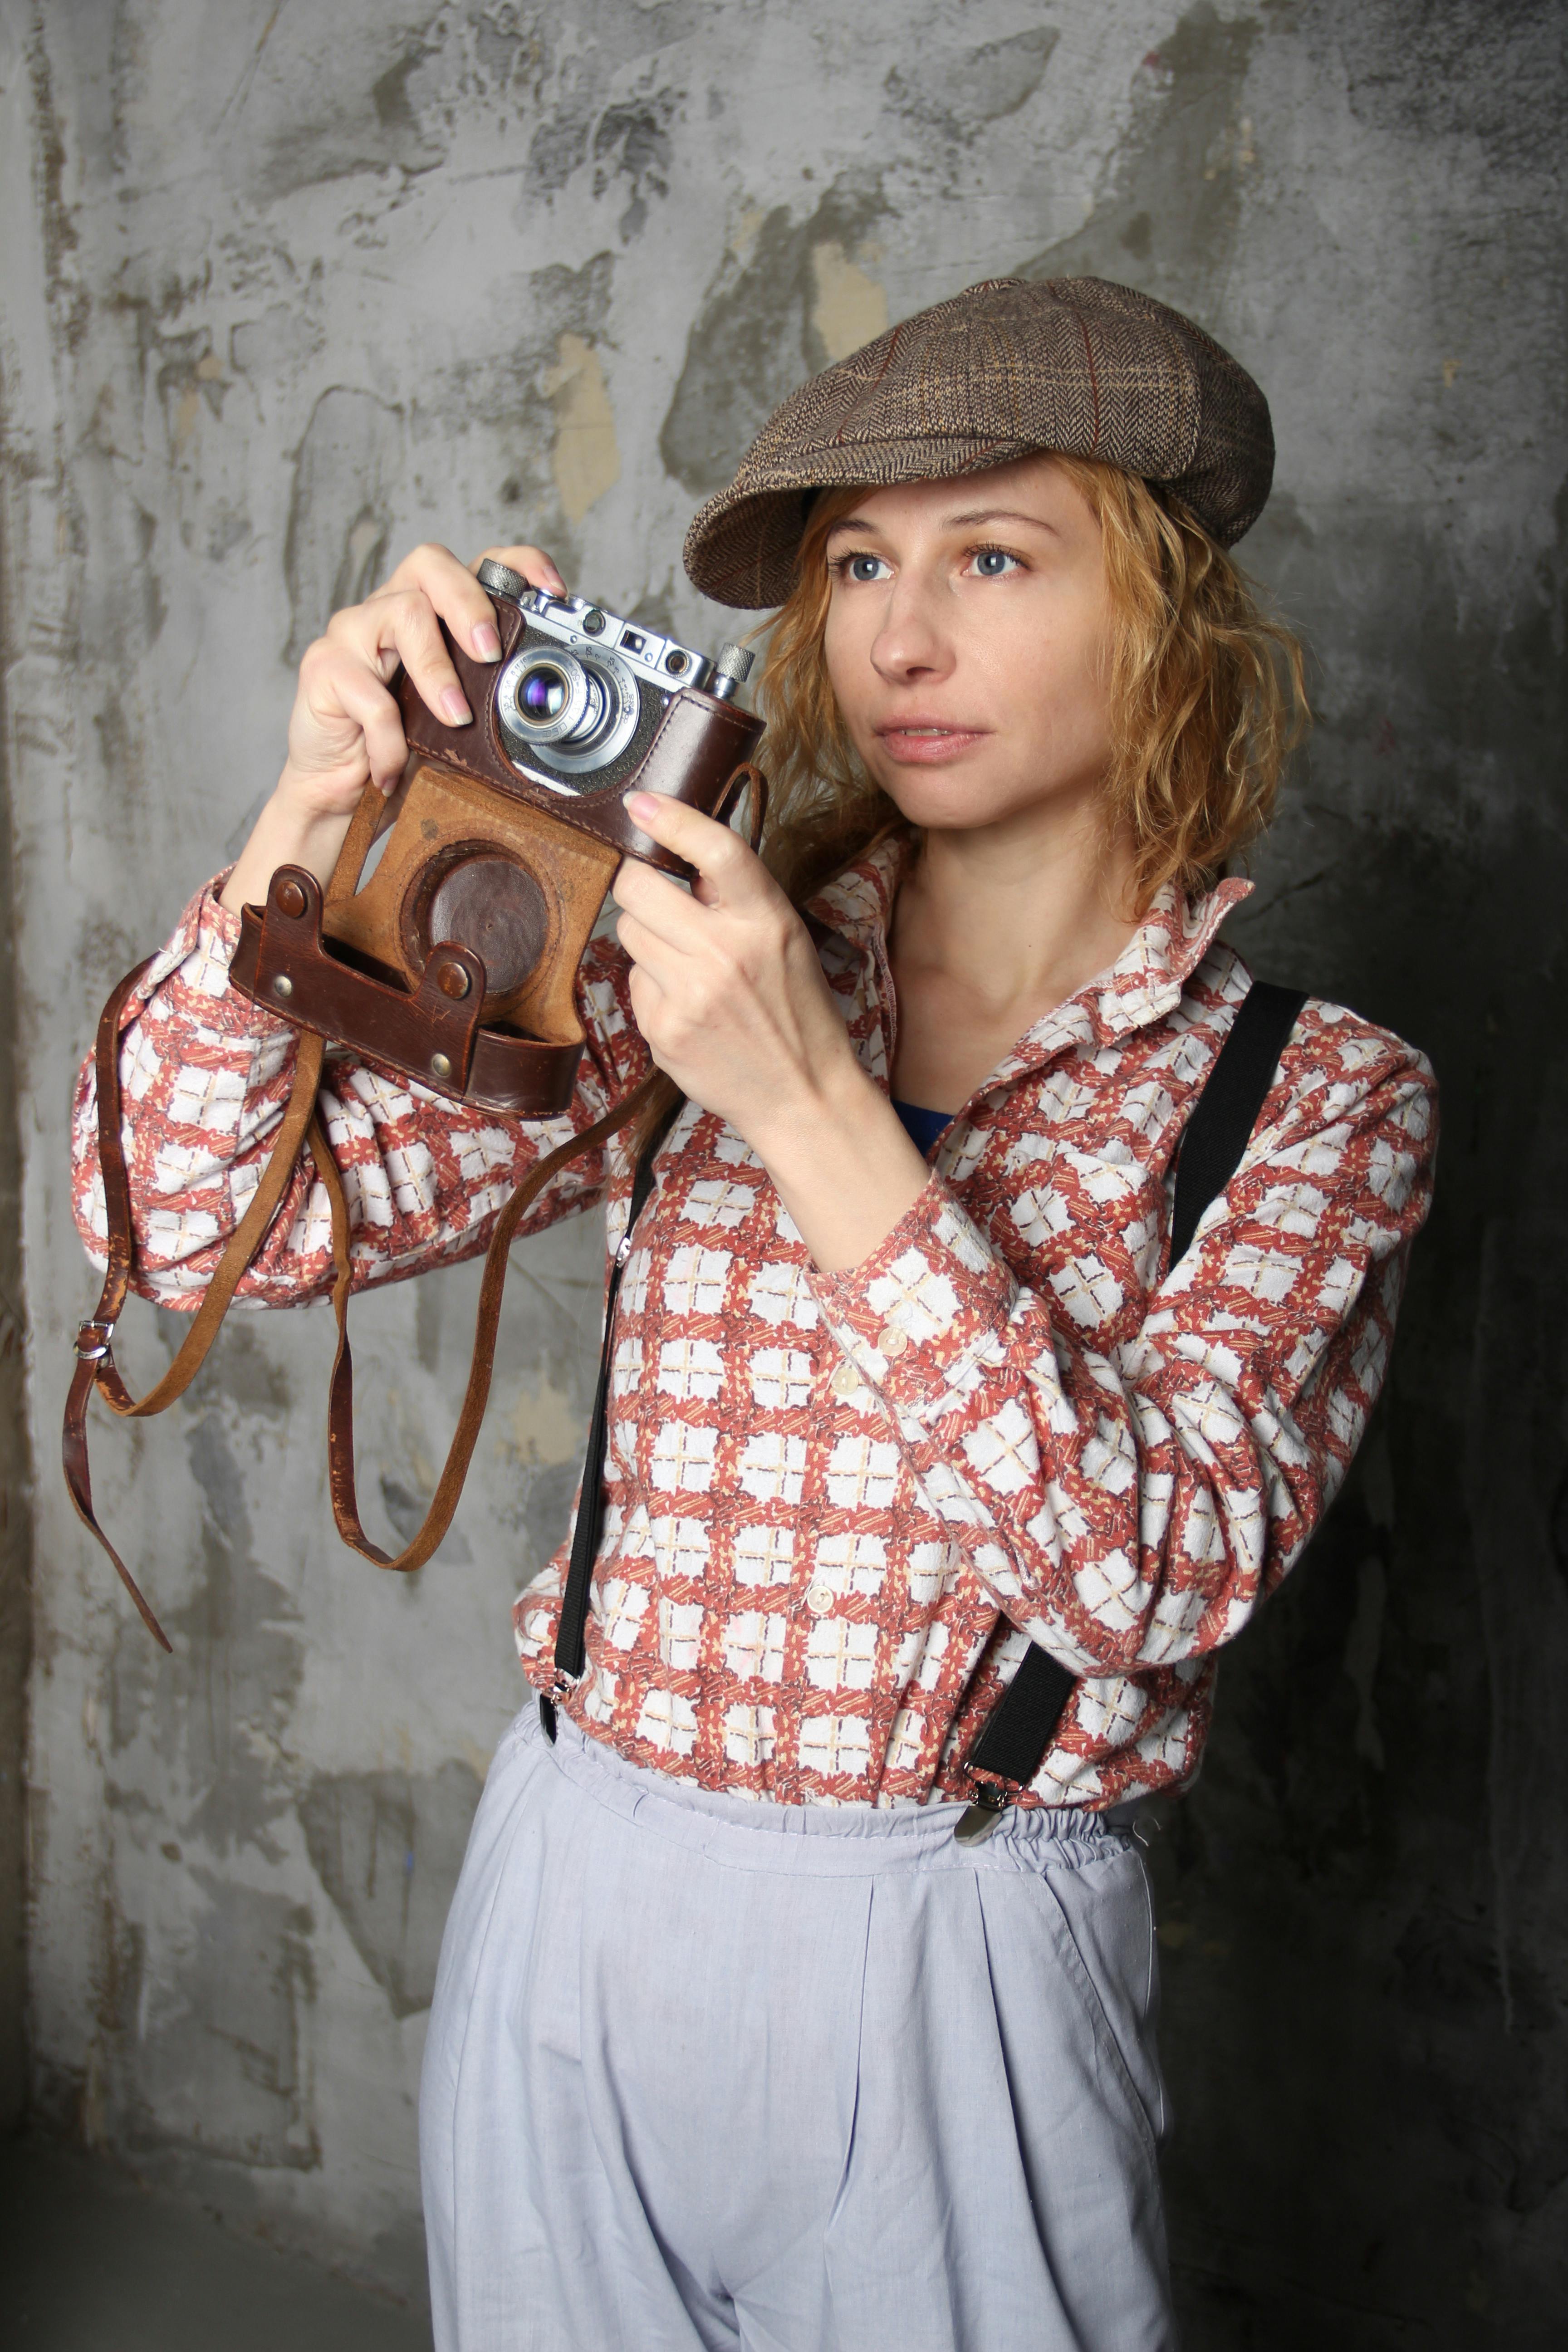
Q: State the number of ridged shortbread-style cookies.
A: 0